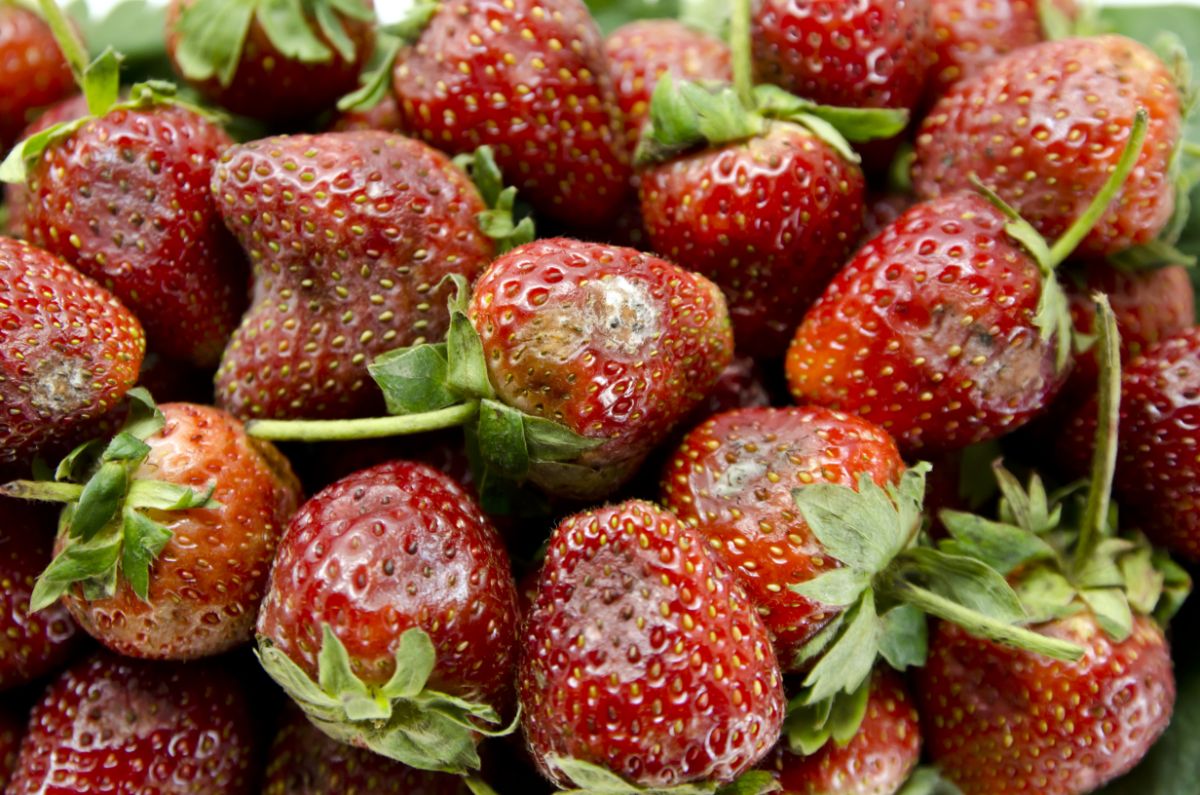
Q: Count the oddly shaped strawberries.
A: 1